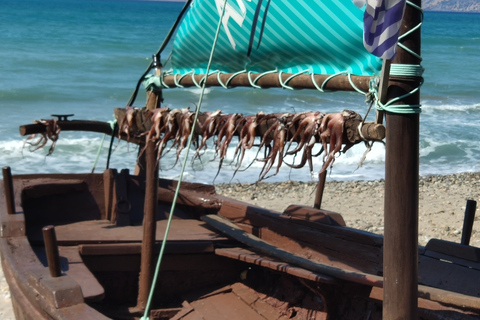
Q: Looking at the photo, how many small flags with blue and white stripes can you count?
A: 1